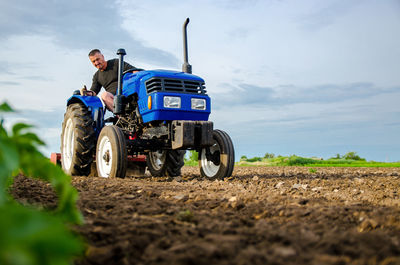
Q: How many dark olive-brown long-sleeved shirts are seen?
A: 1